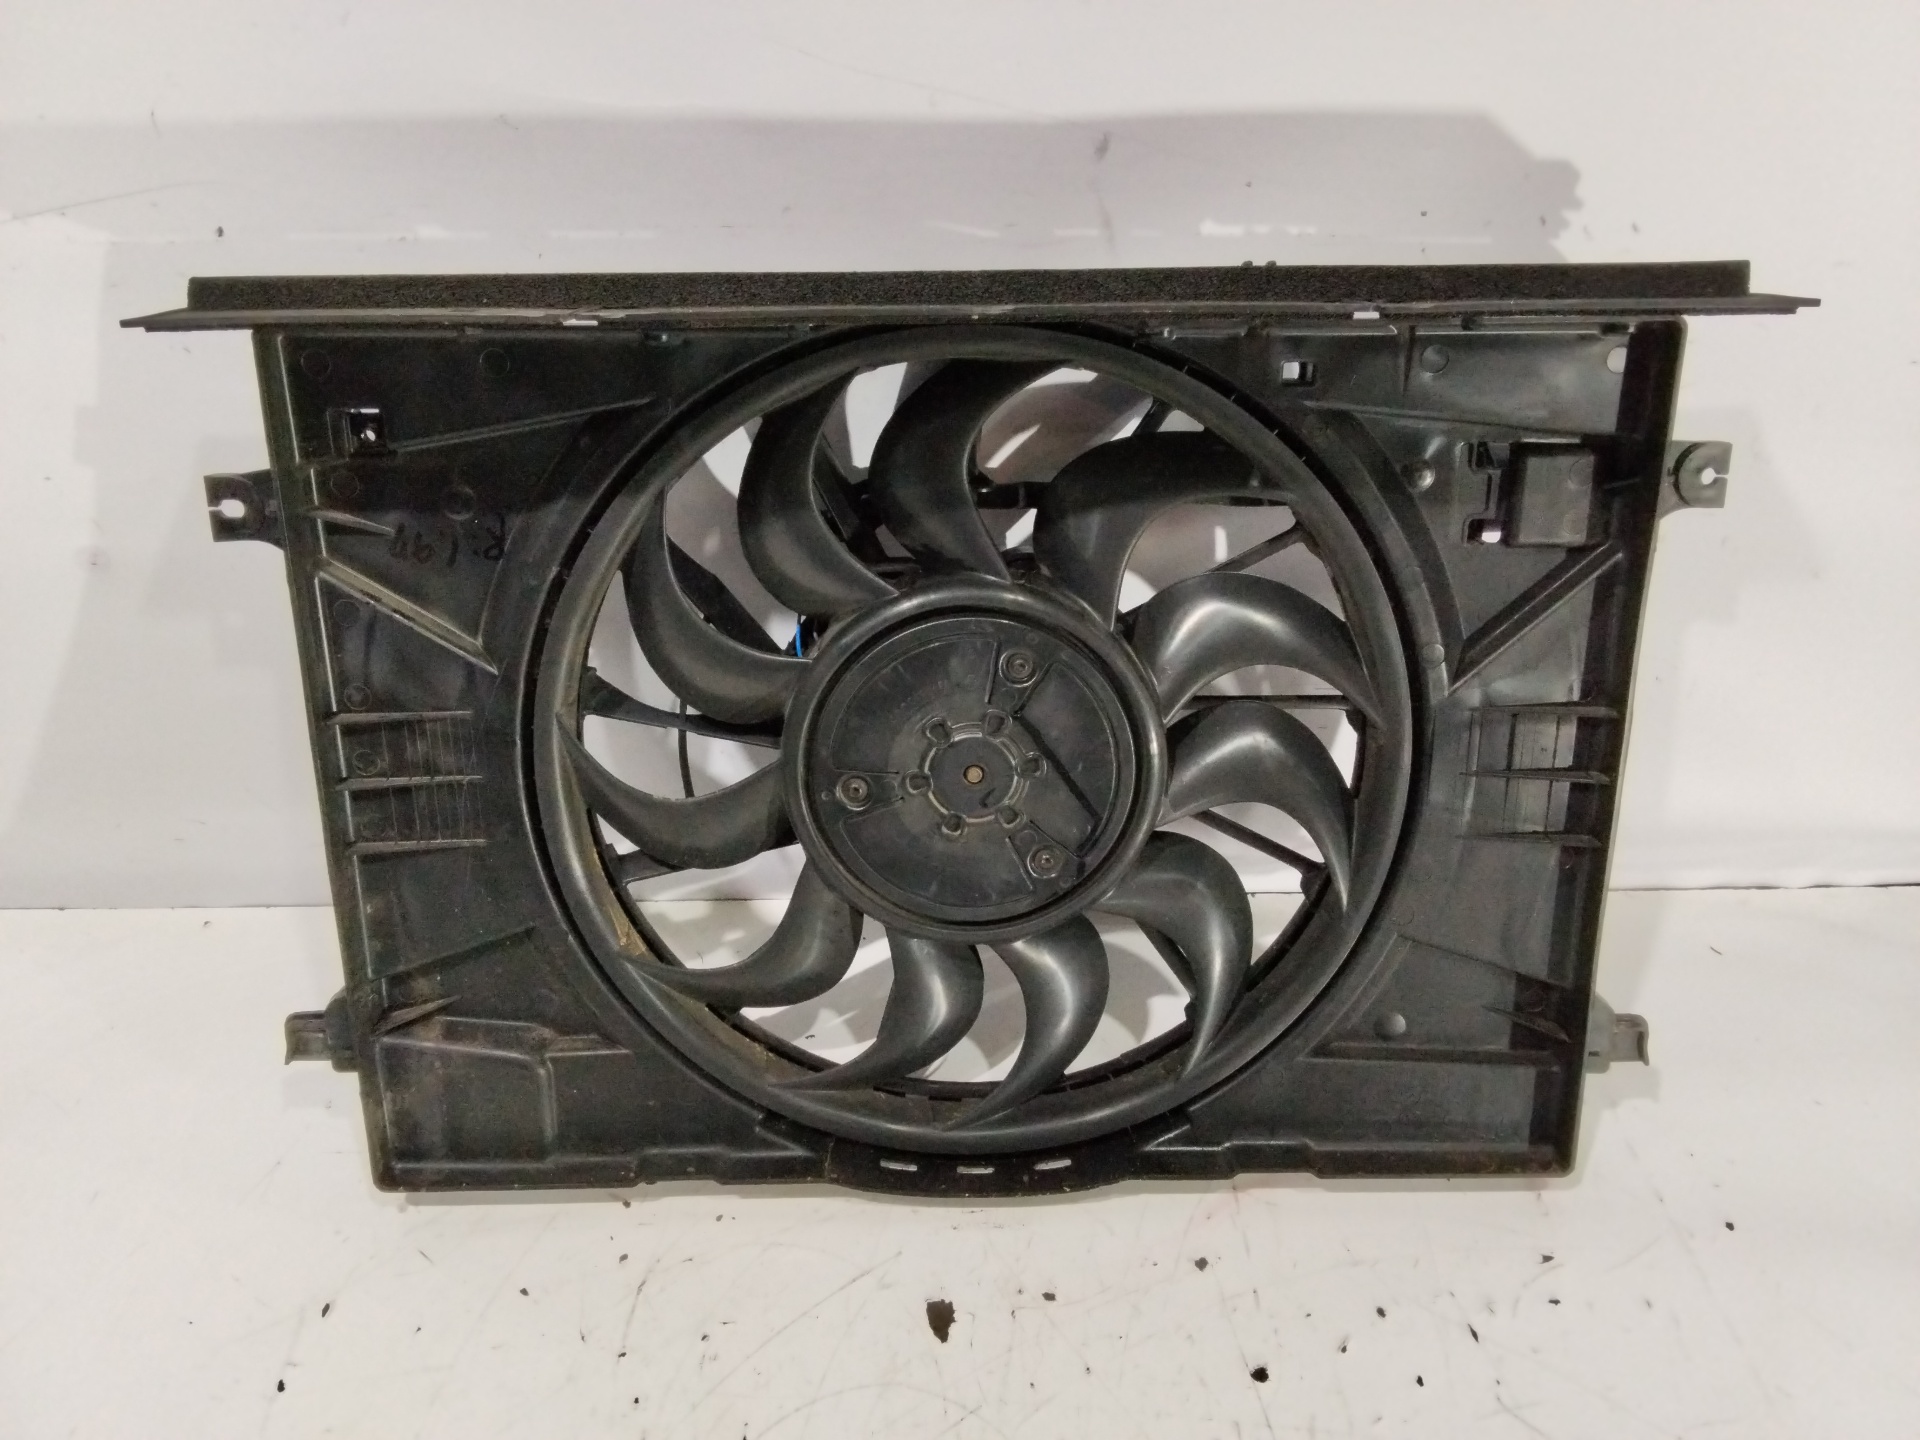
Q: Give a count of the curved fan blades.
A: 11